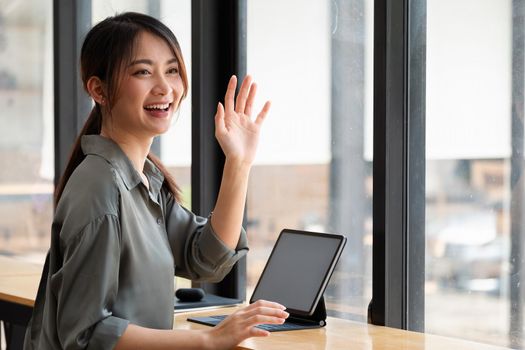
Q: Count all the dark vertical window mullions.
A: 3